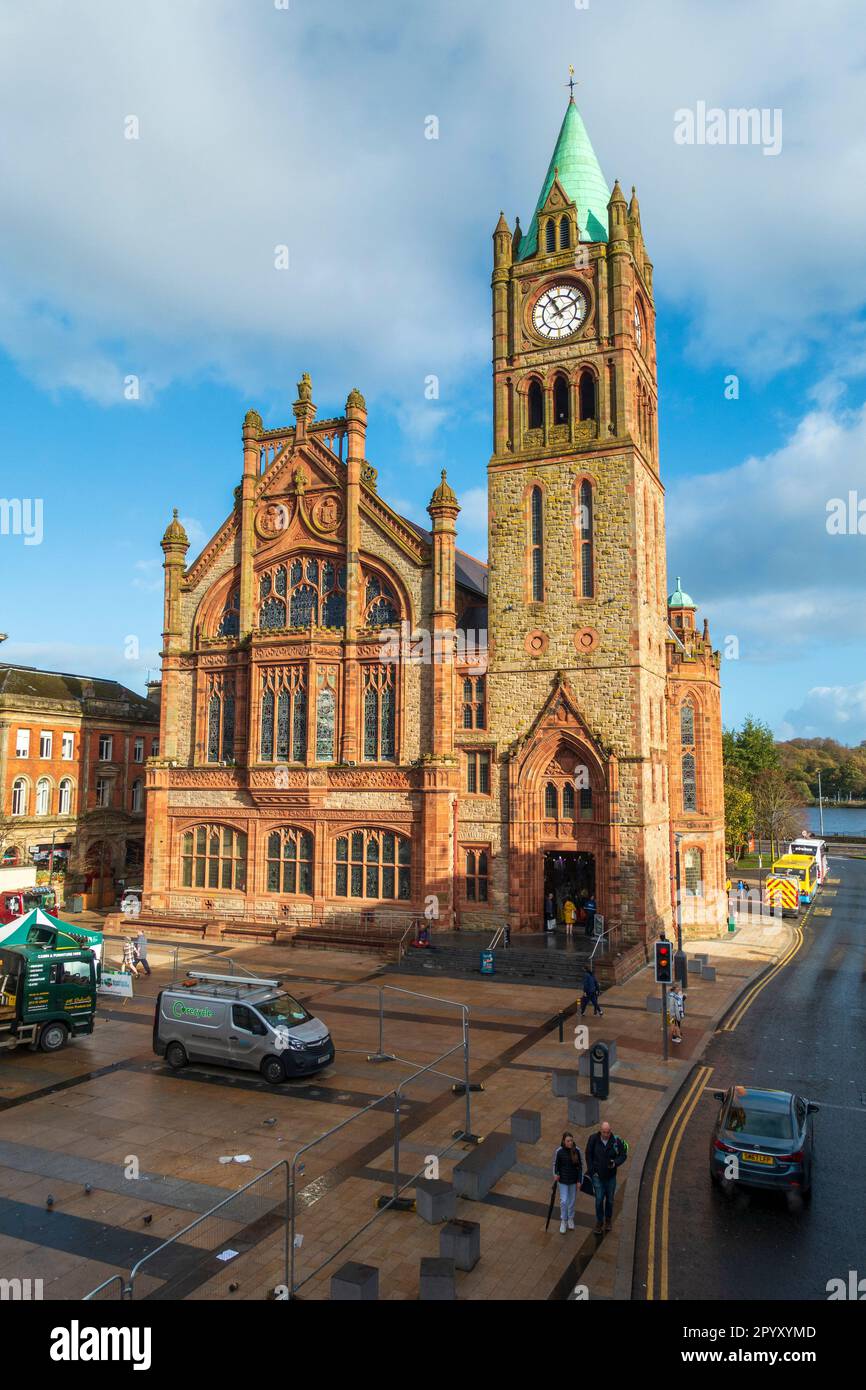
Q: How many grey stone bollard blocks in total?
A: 13